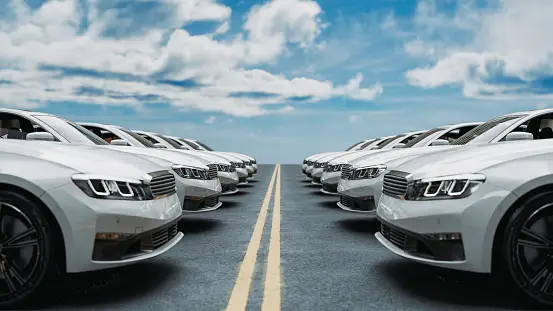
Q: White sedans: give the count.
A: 12